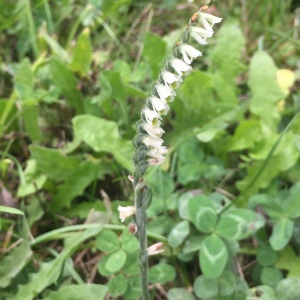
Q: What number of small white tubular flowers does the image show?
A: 14